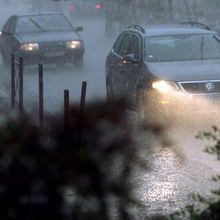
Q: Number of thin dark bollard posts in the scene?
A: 5